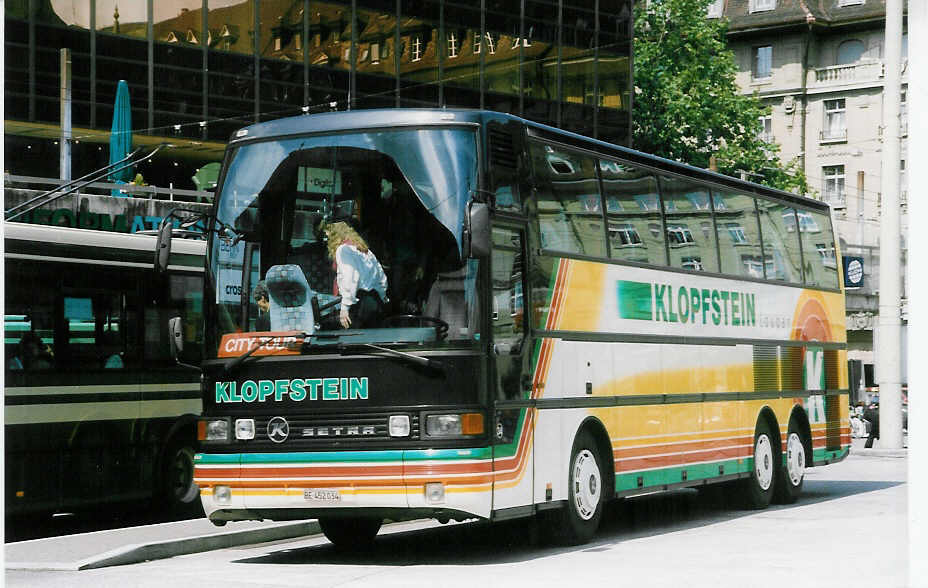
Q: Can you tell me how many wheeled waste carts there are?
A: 0